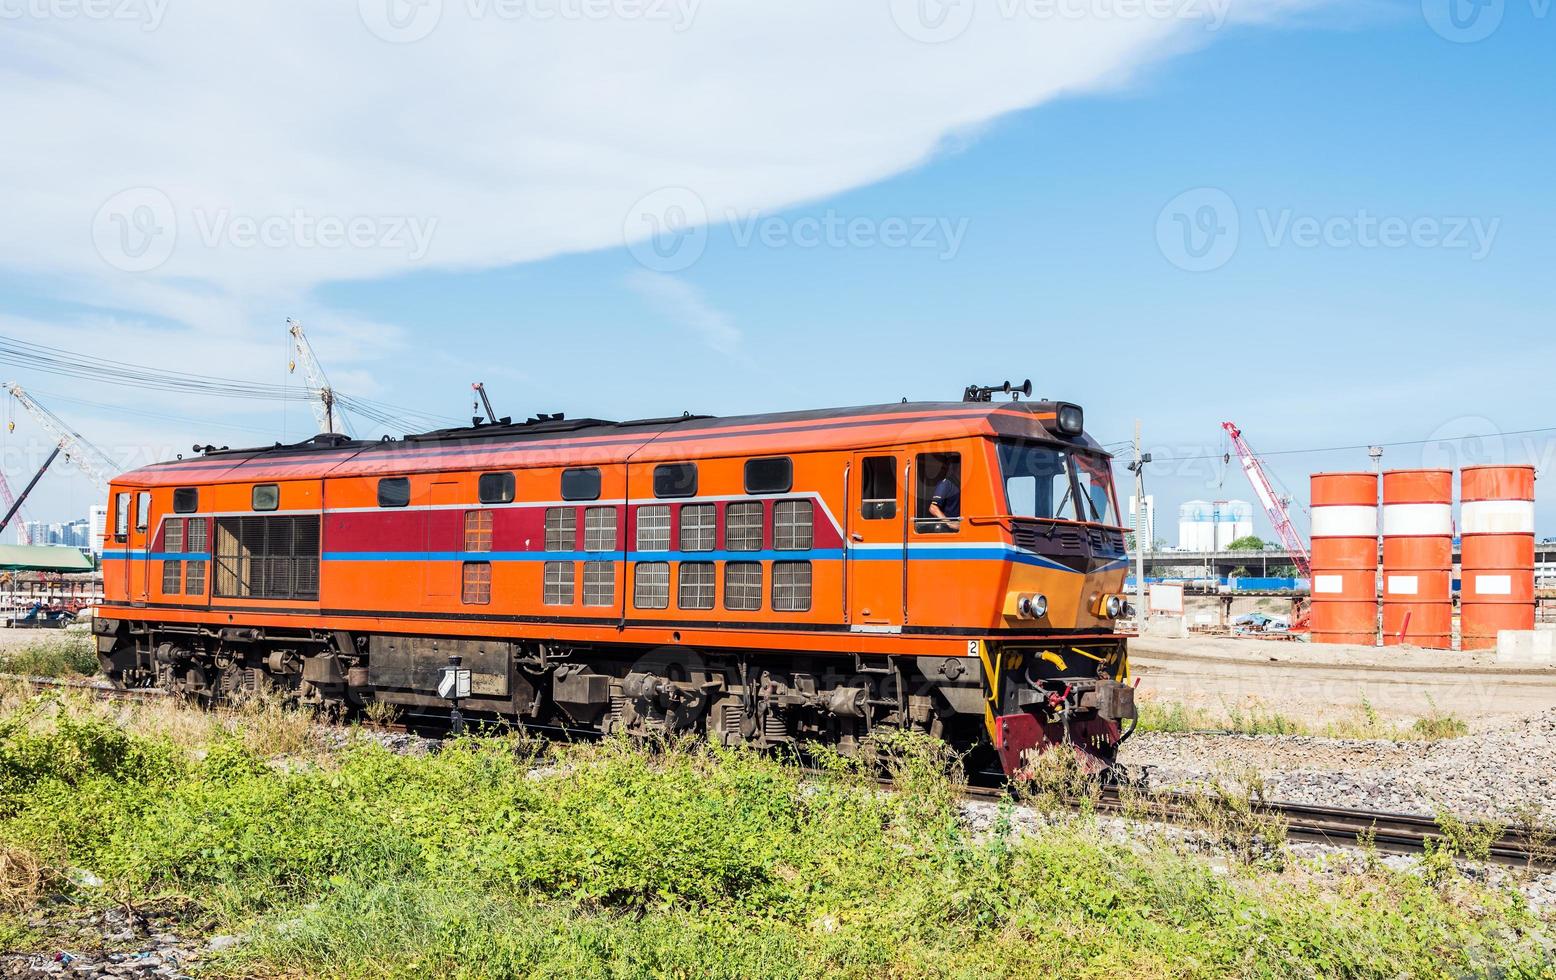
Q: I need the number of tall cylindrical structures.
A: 3